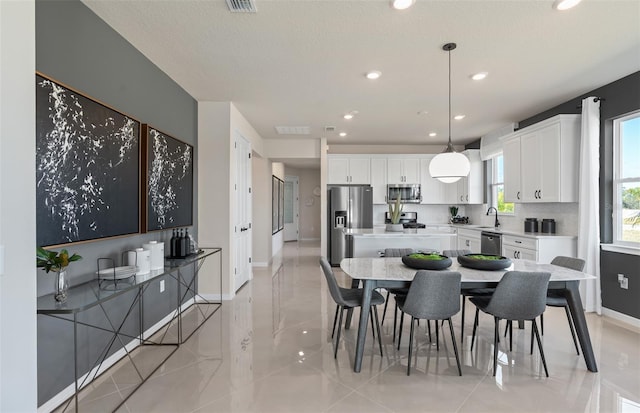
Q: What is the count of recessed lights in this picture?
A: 8